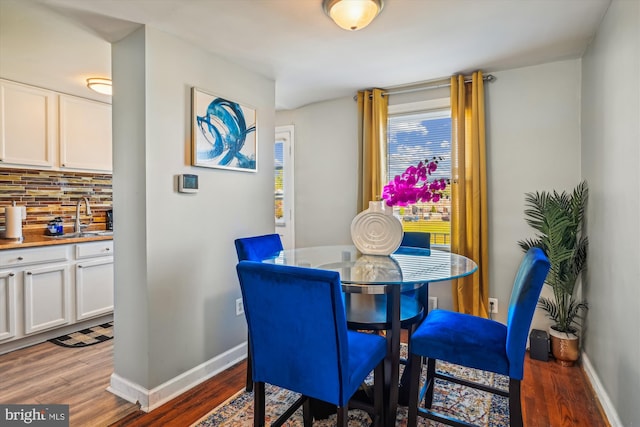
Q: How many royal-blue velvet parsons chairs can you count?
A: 4